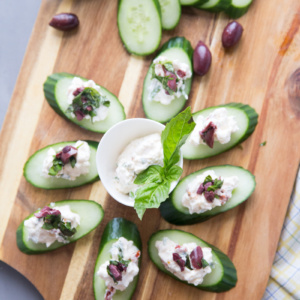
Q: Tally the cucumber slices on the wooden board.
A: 13